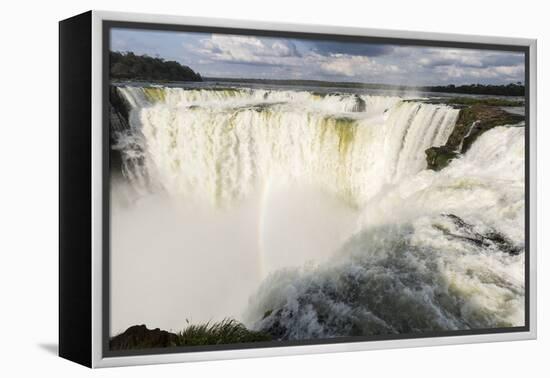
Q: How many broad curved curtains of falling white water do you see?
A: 1